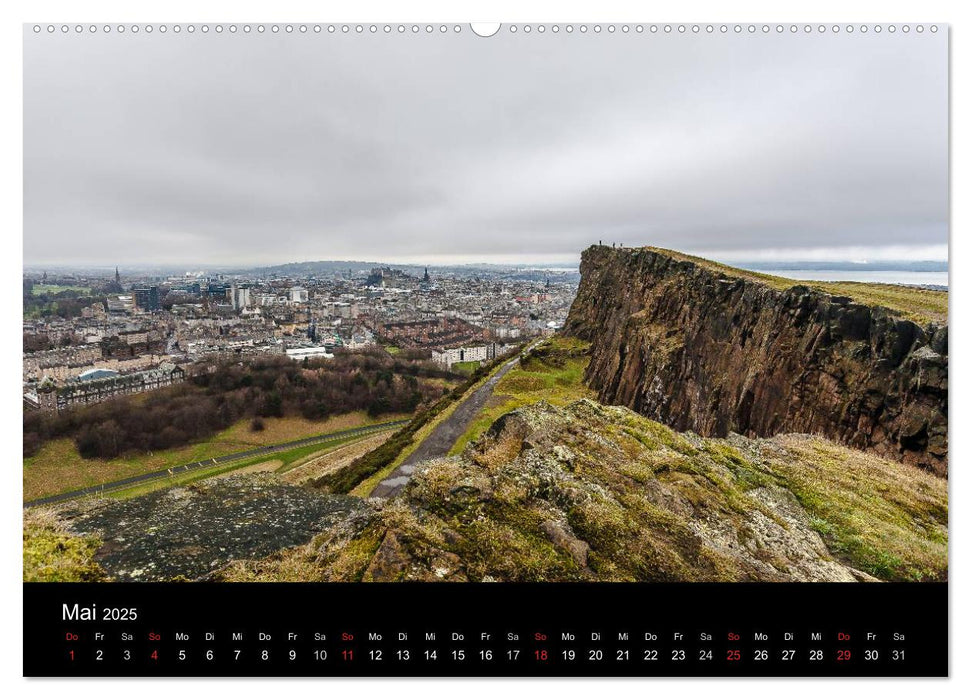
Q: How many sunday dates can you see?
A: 4